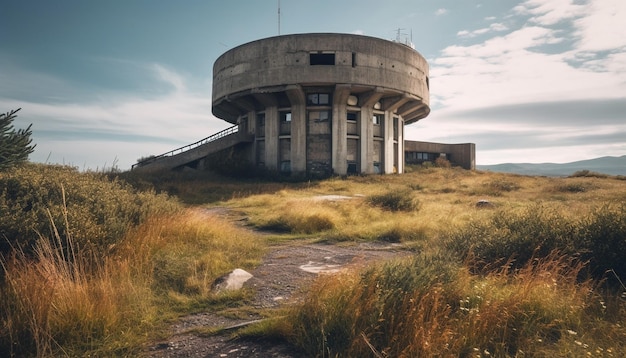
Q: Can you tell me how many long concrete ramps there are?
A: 1